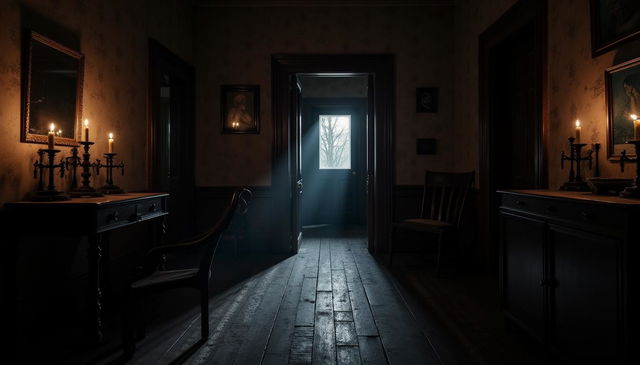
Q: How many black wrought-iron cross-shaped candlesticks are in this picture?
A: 5